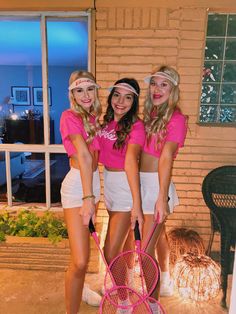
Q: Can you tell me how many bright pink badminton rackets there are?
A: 3